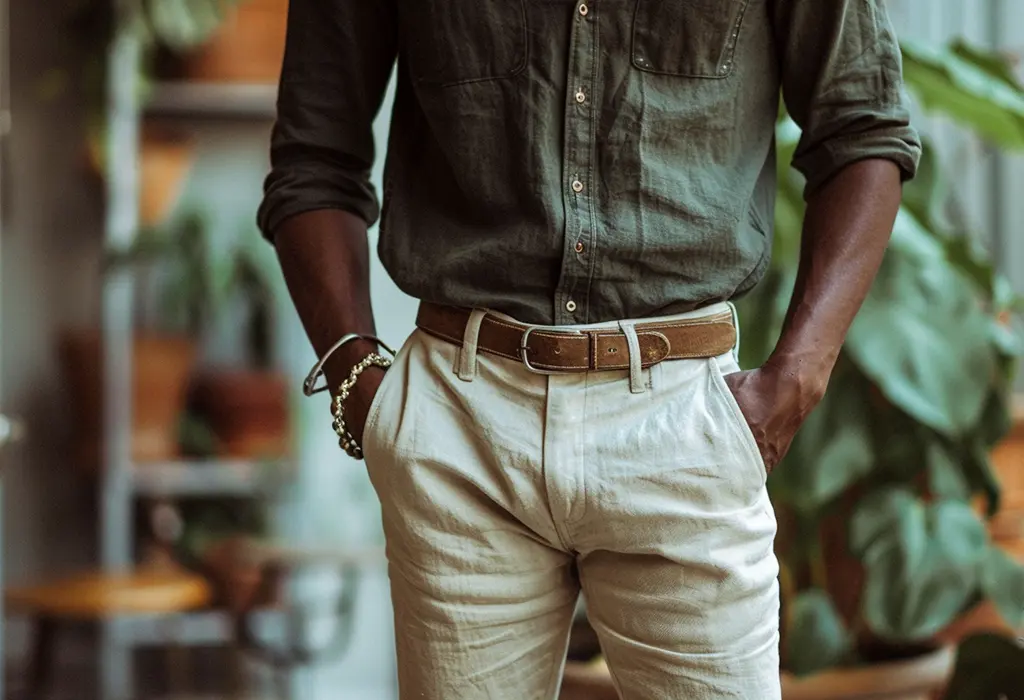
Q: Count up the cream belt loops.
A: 3